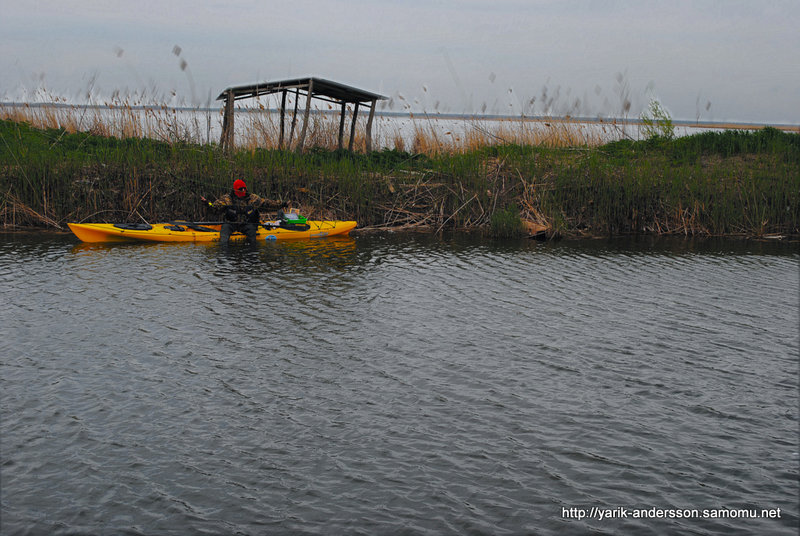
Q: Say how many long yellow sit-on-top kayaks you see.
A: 1